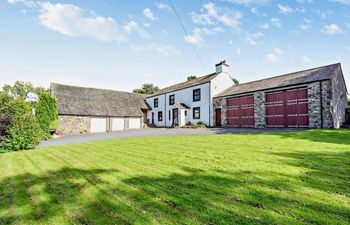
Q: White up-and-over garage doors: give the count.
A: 3